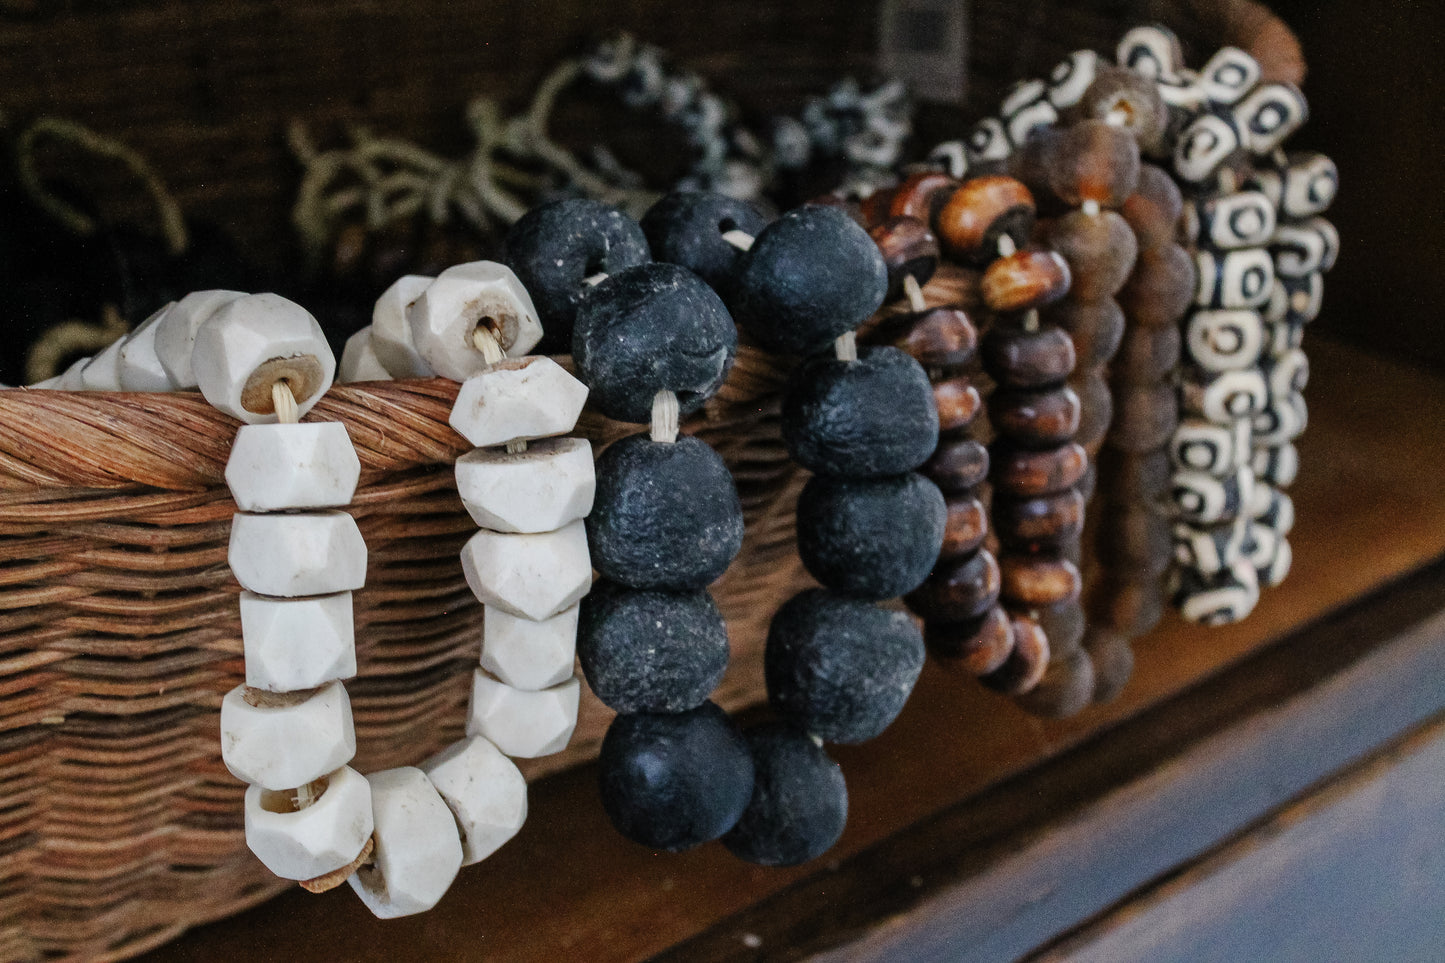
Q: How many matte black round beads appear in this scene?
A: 11